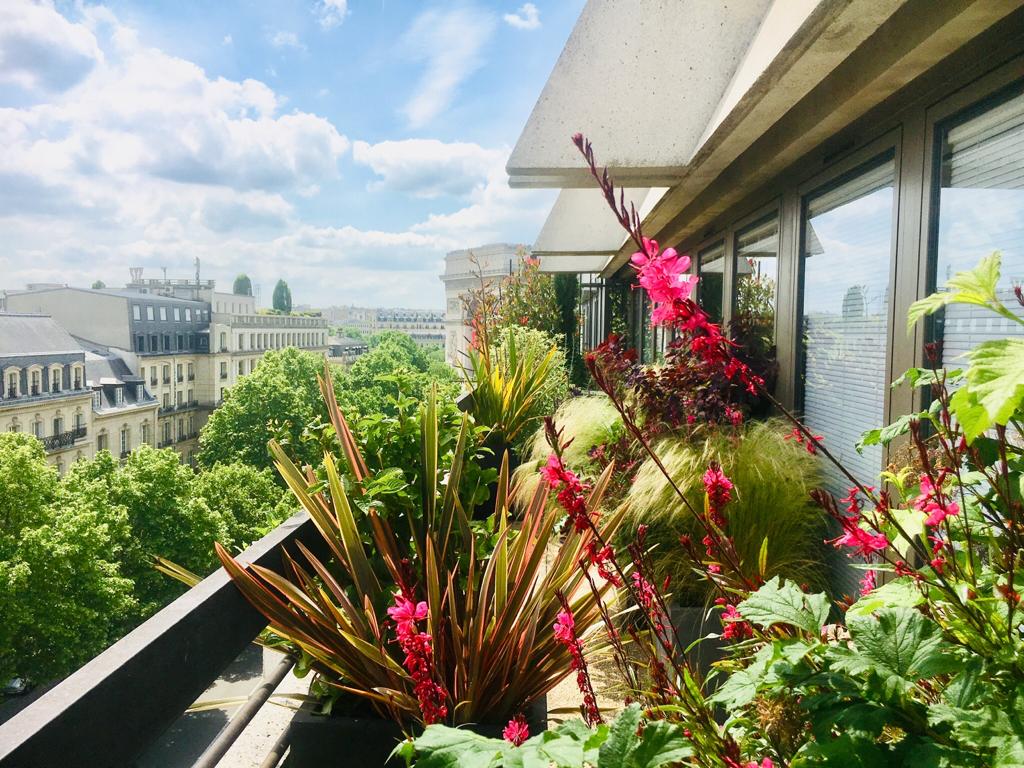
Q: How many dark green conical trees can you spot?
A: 2